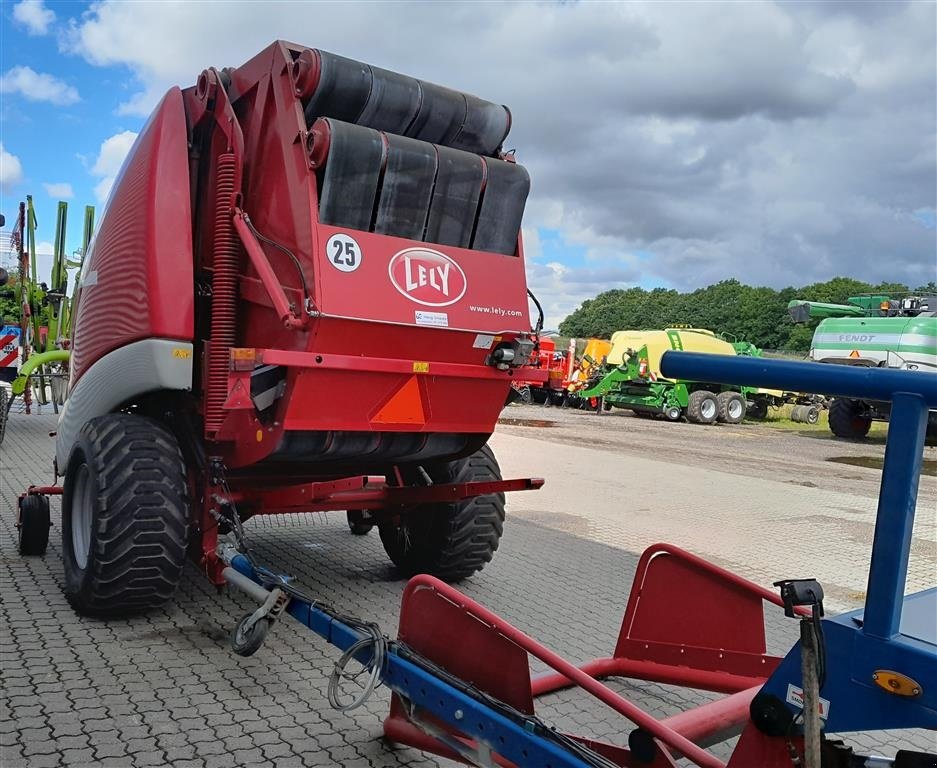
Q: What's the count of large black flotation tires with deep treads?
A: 2